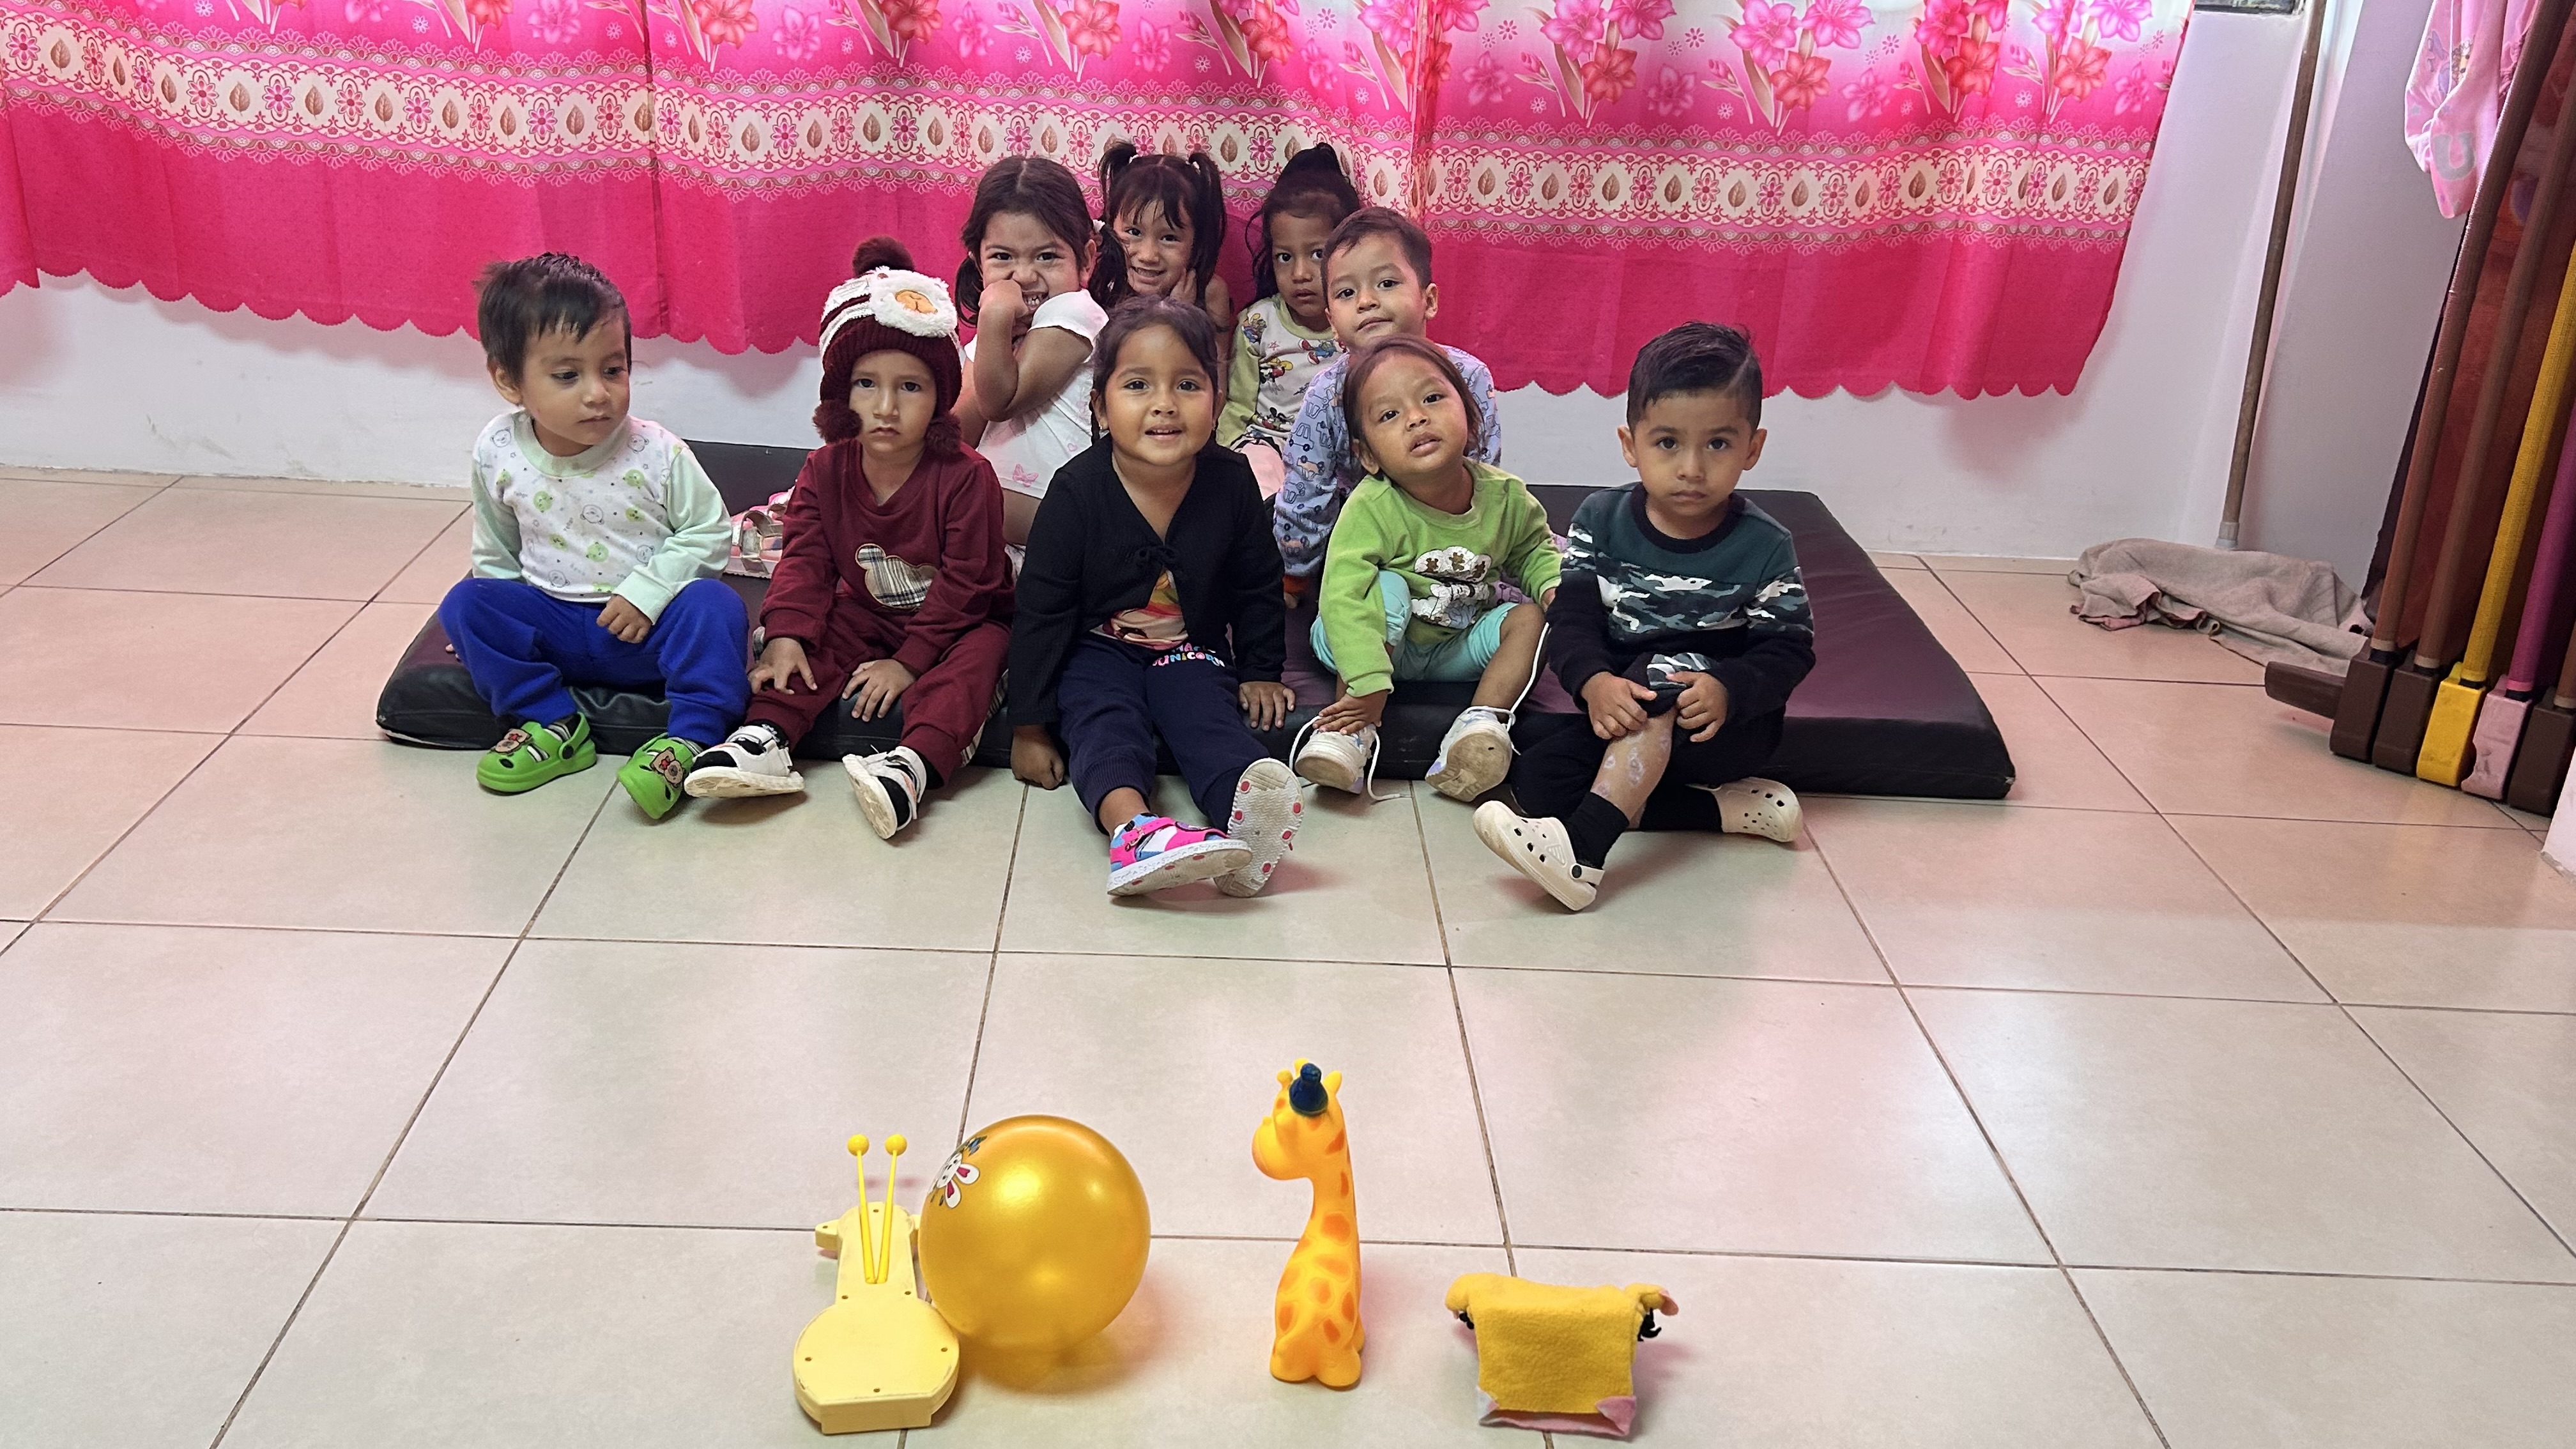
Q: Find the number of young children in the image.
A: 9